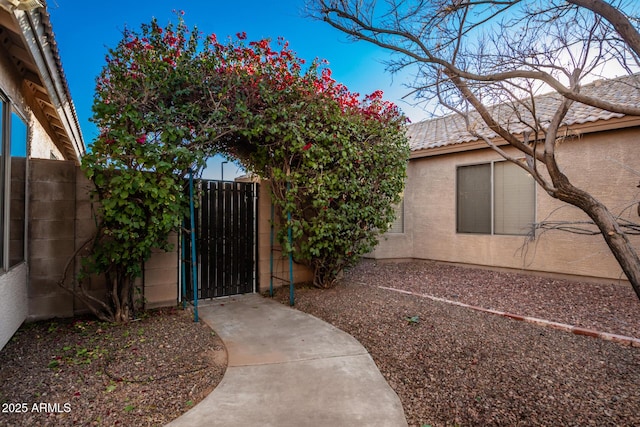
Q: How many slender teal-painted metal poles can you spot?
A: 4